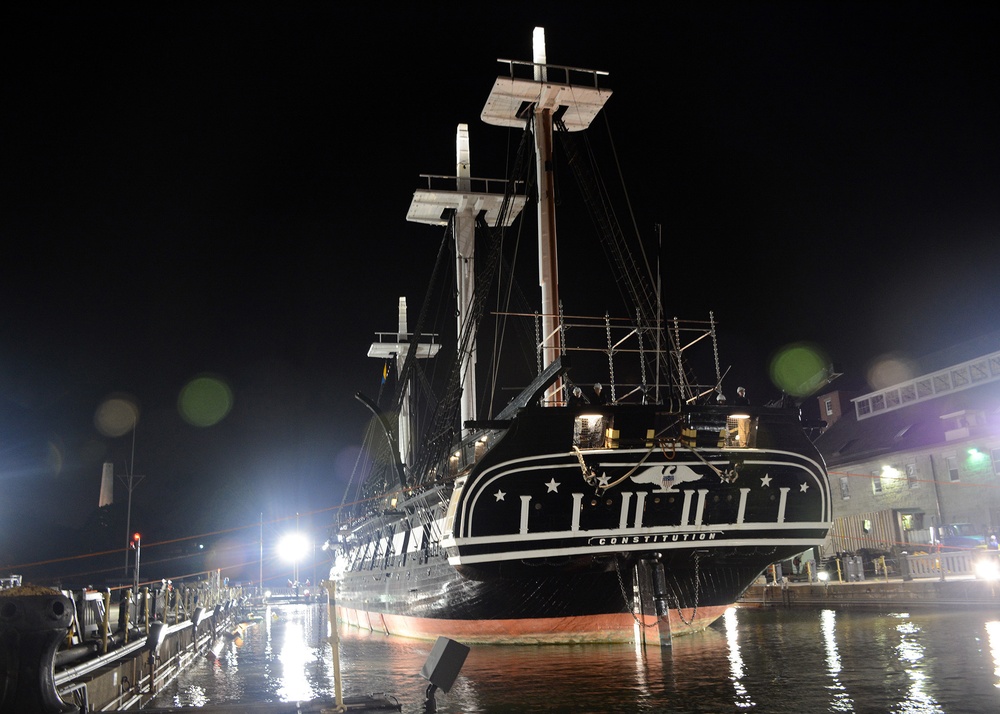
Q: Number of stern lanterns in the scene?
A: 2